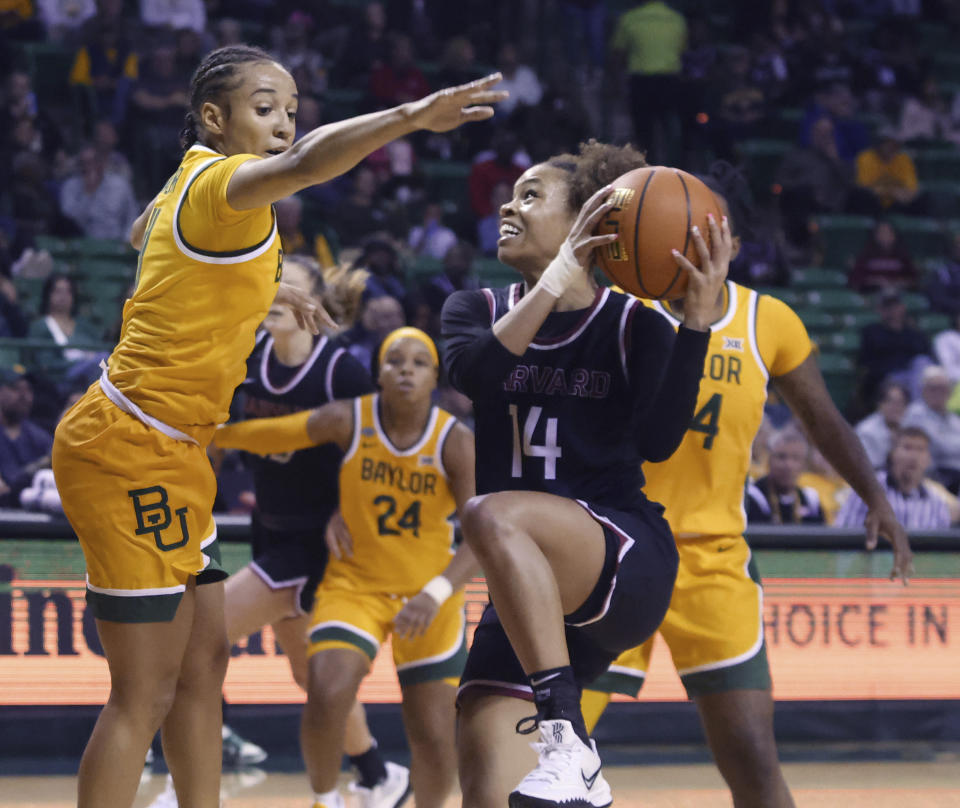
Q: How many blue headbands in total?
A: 0